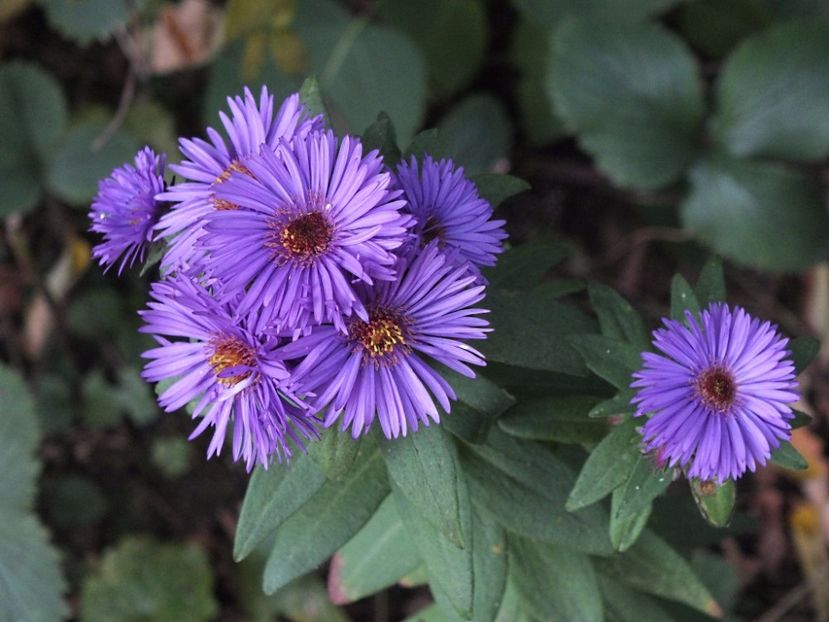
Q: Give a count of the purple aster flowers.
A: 7